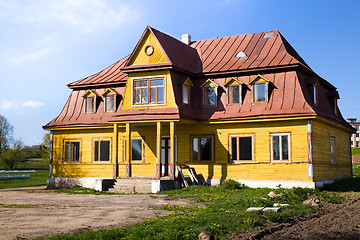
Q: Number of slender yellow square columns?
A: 4